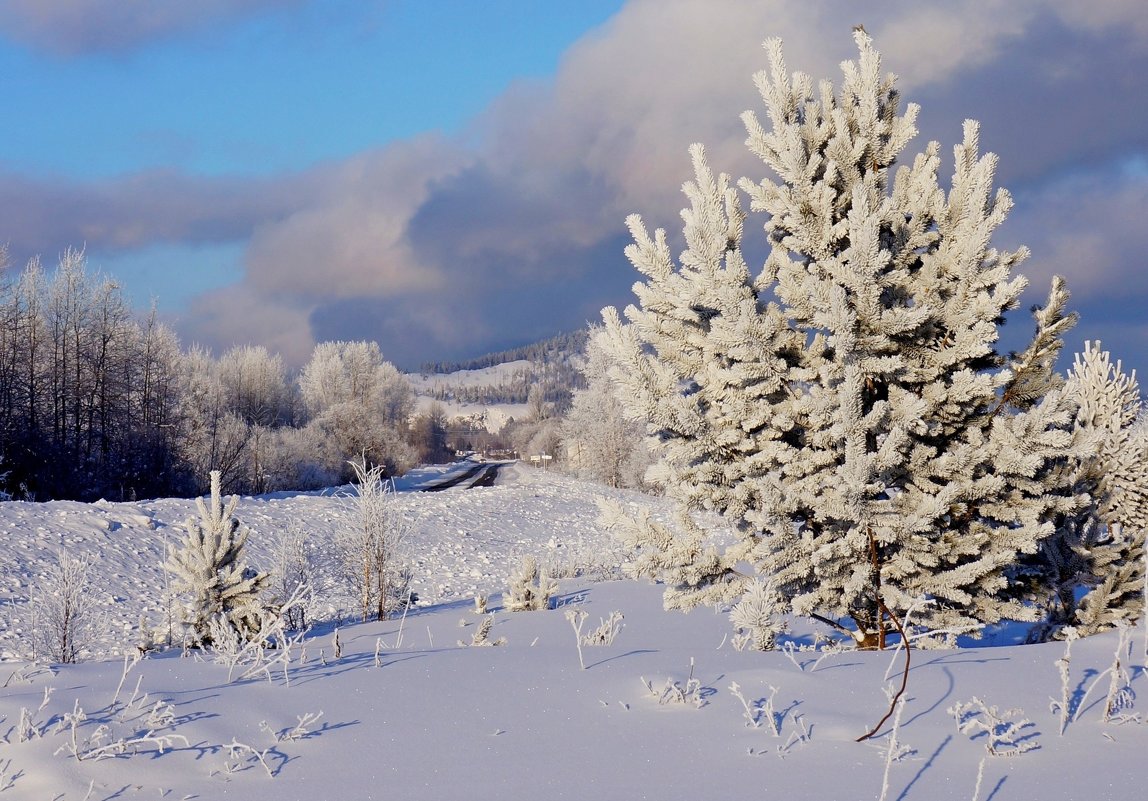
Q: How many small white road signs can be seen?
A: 2